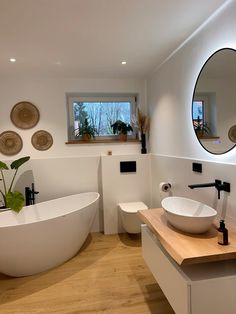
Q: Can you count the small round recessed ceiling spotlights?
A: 2